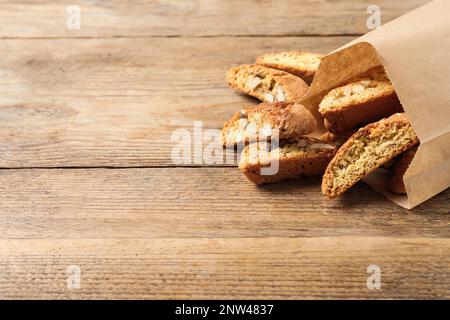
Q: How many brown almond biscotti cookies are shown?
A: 7